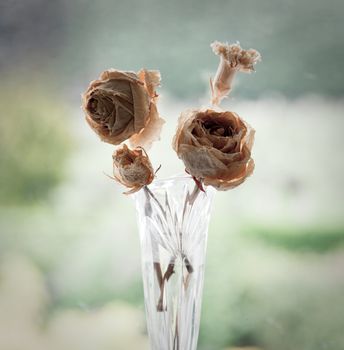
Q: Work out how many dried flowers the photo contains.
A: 4